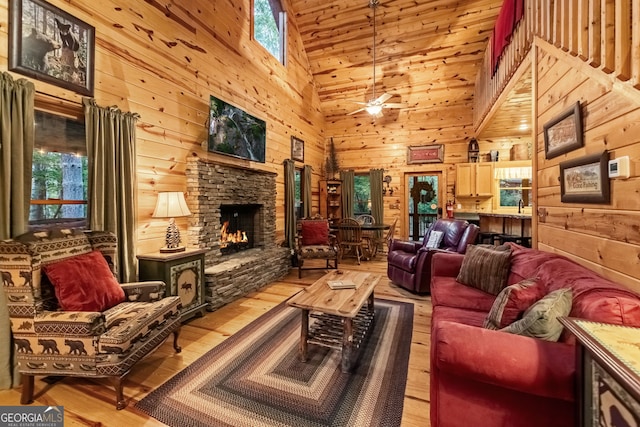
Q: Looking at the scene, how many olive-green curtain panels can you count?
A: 6